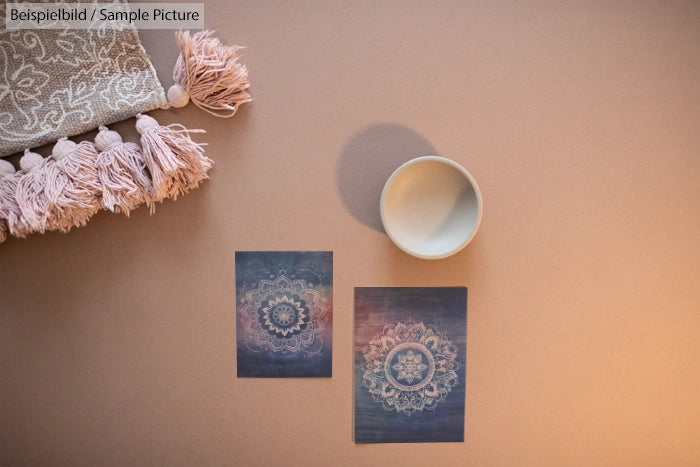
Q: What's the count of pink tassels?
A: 6